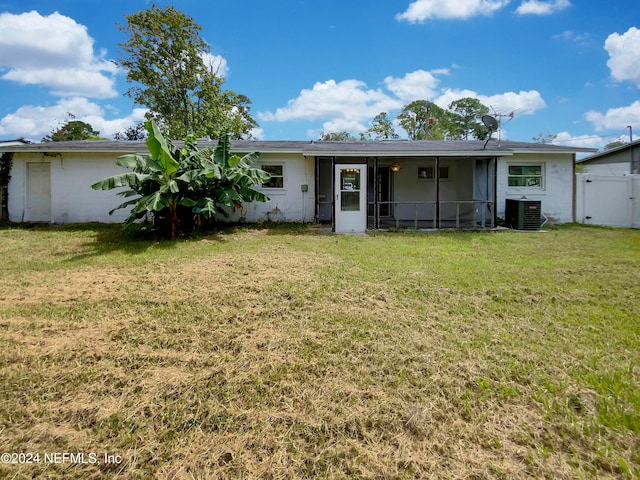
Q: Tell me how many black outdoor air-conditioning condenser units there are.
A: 1